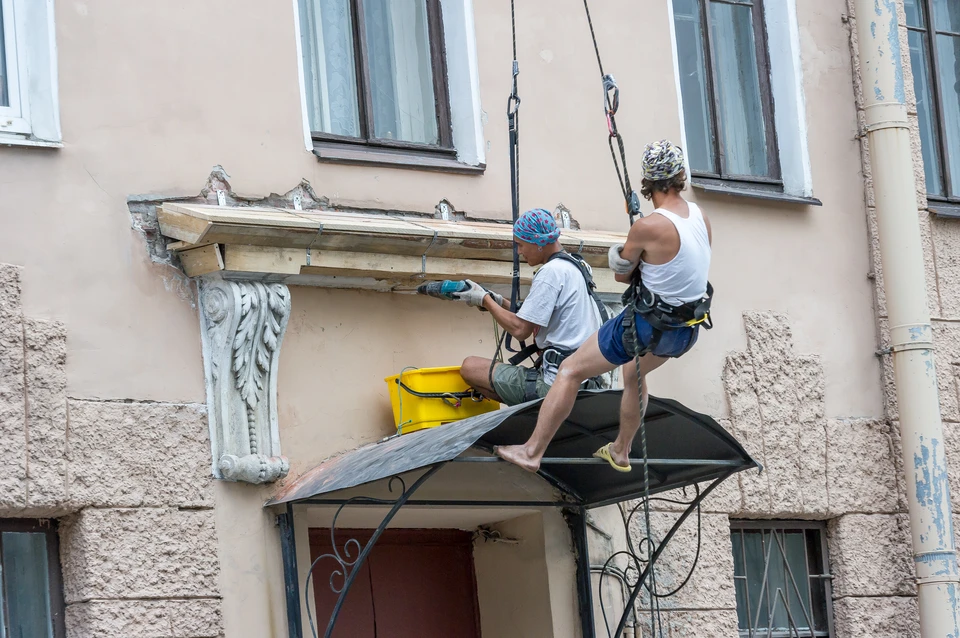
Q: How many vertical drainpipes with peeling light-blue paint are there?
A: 1